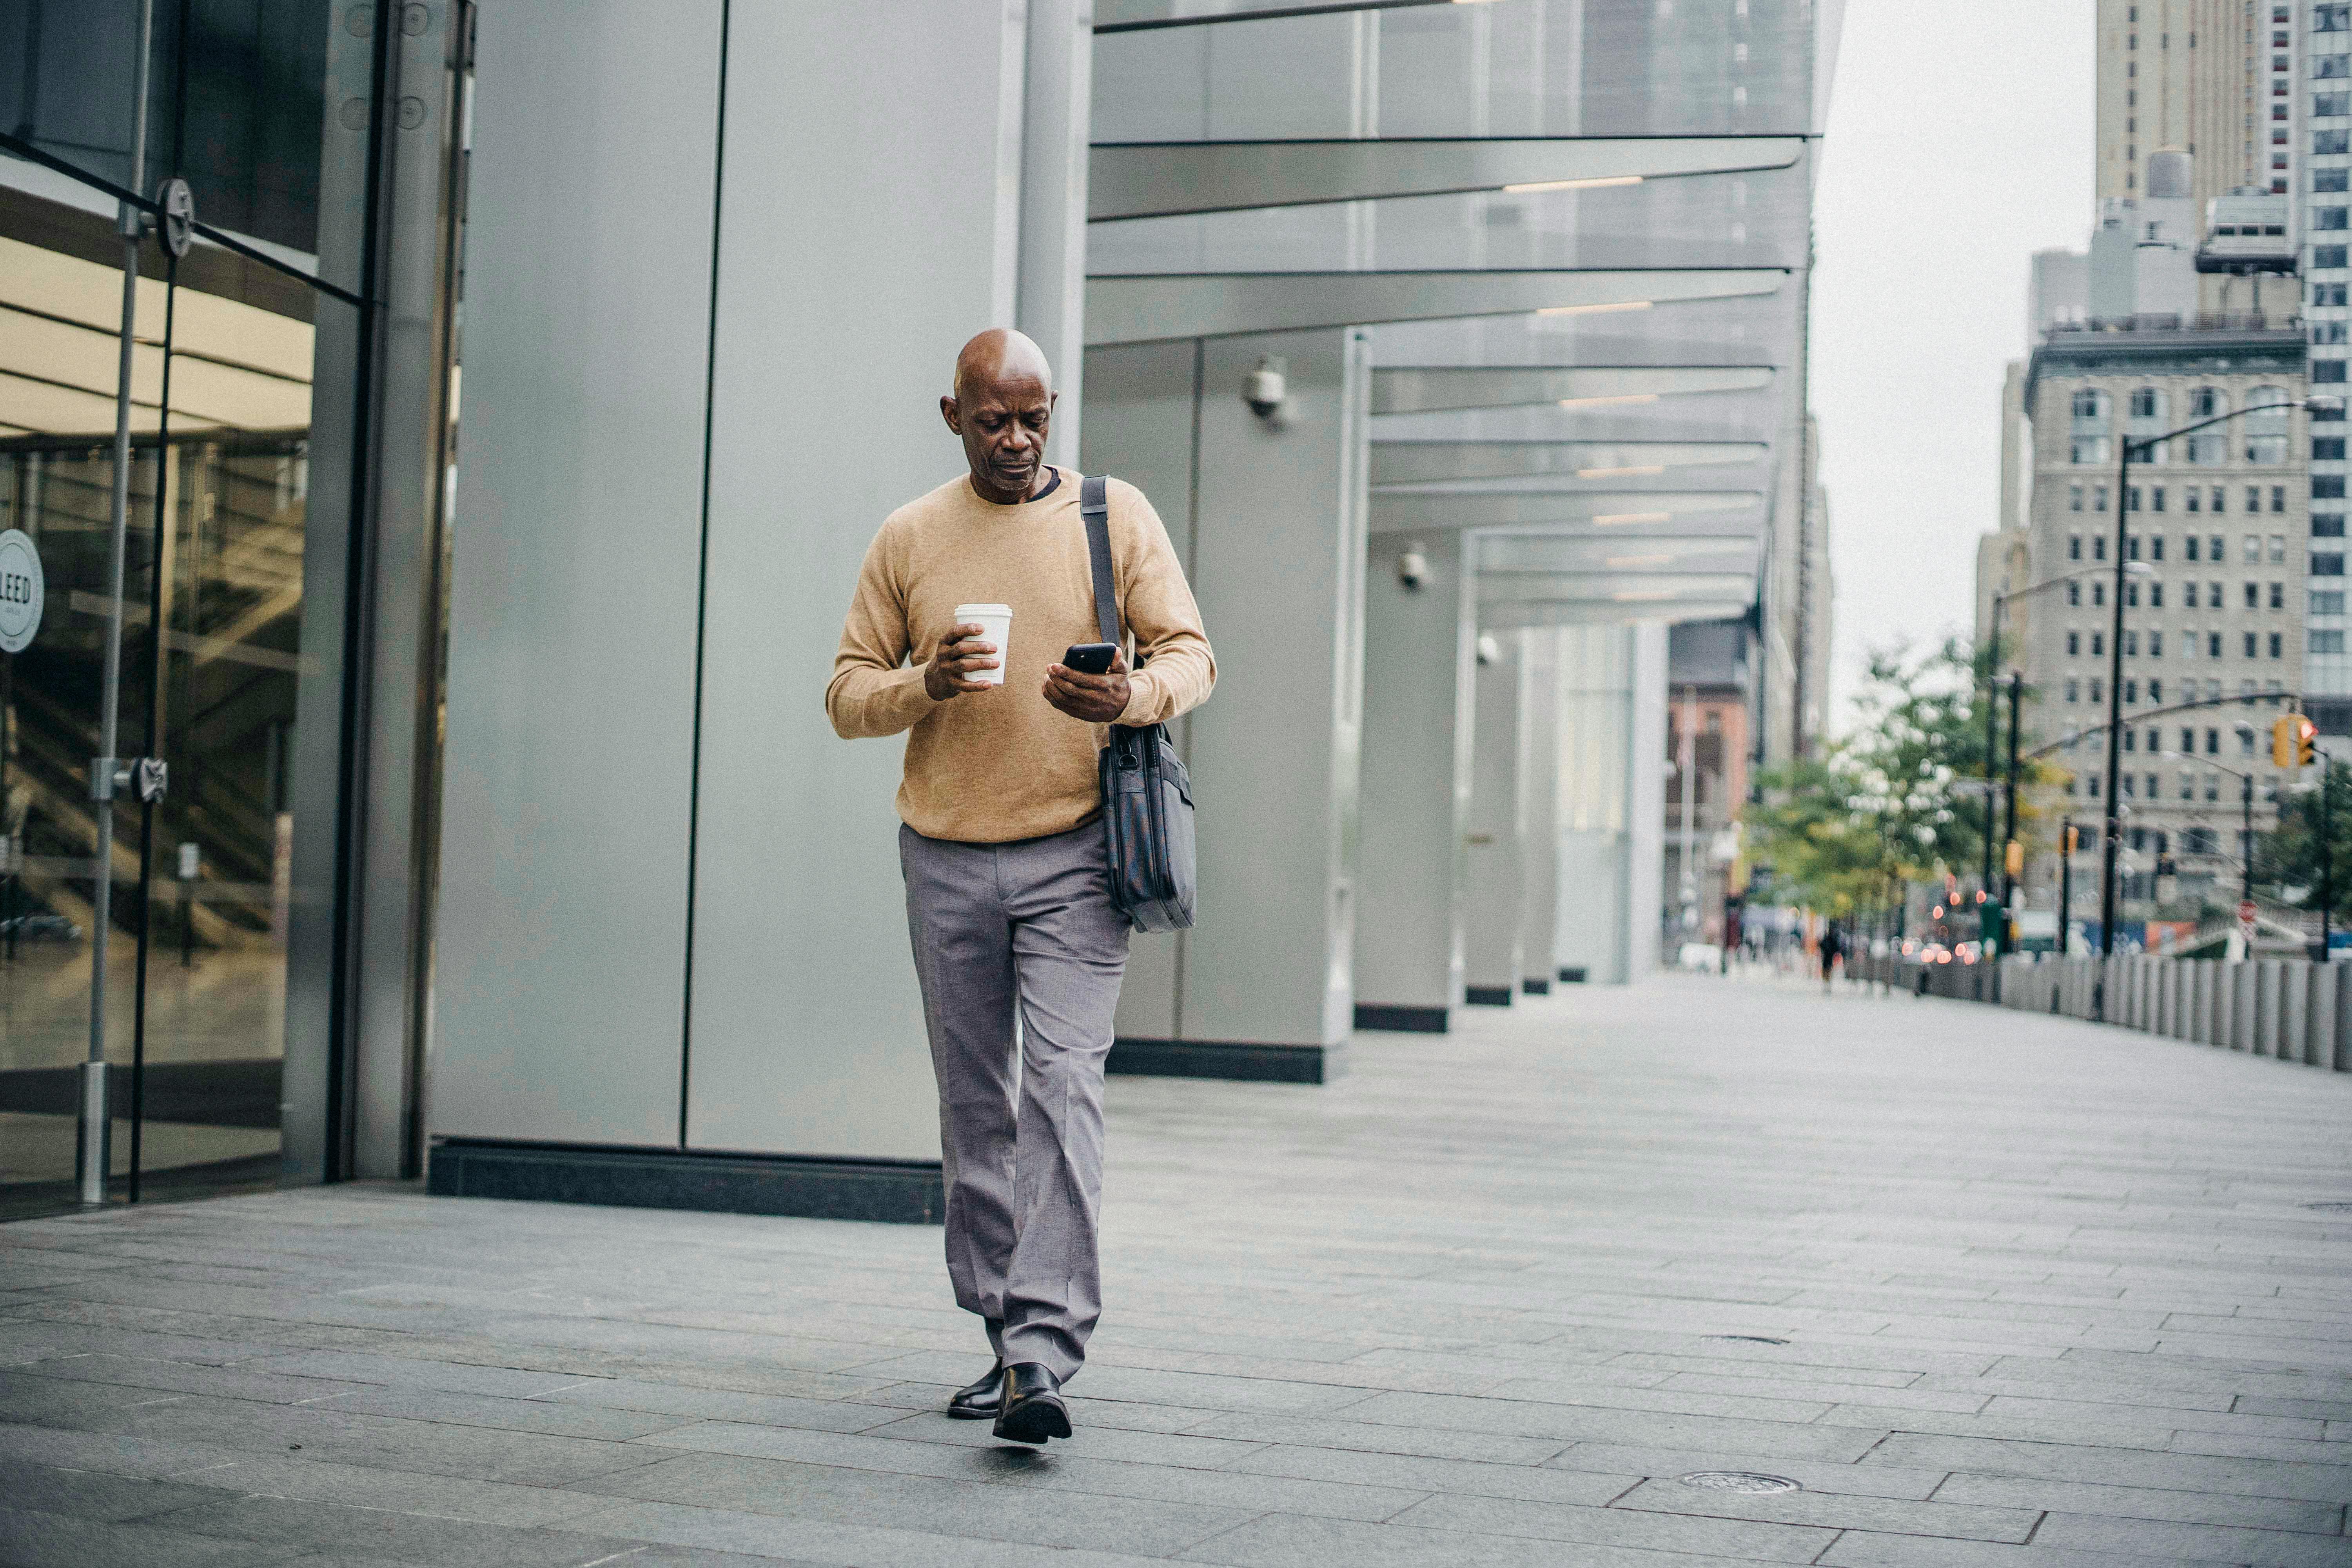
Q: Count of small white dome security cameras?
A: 3